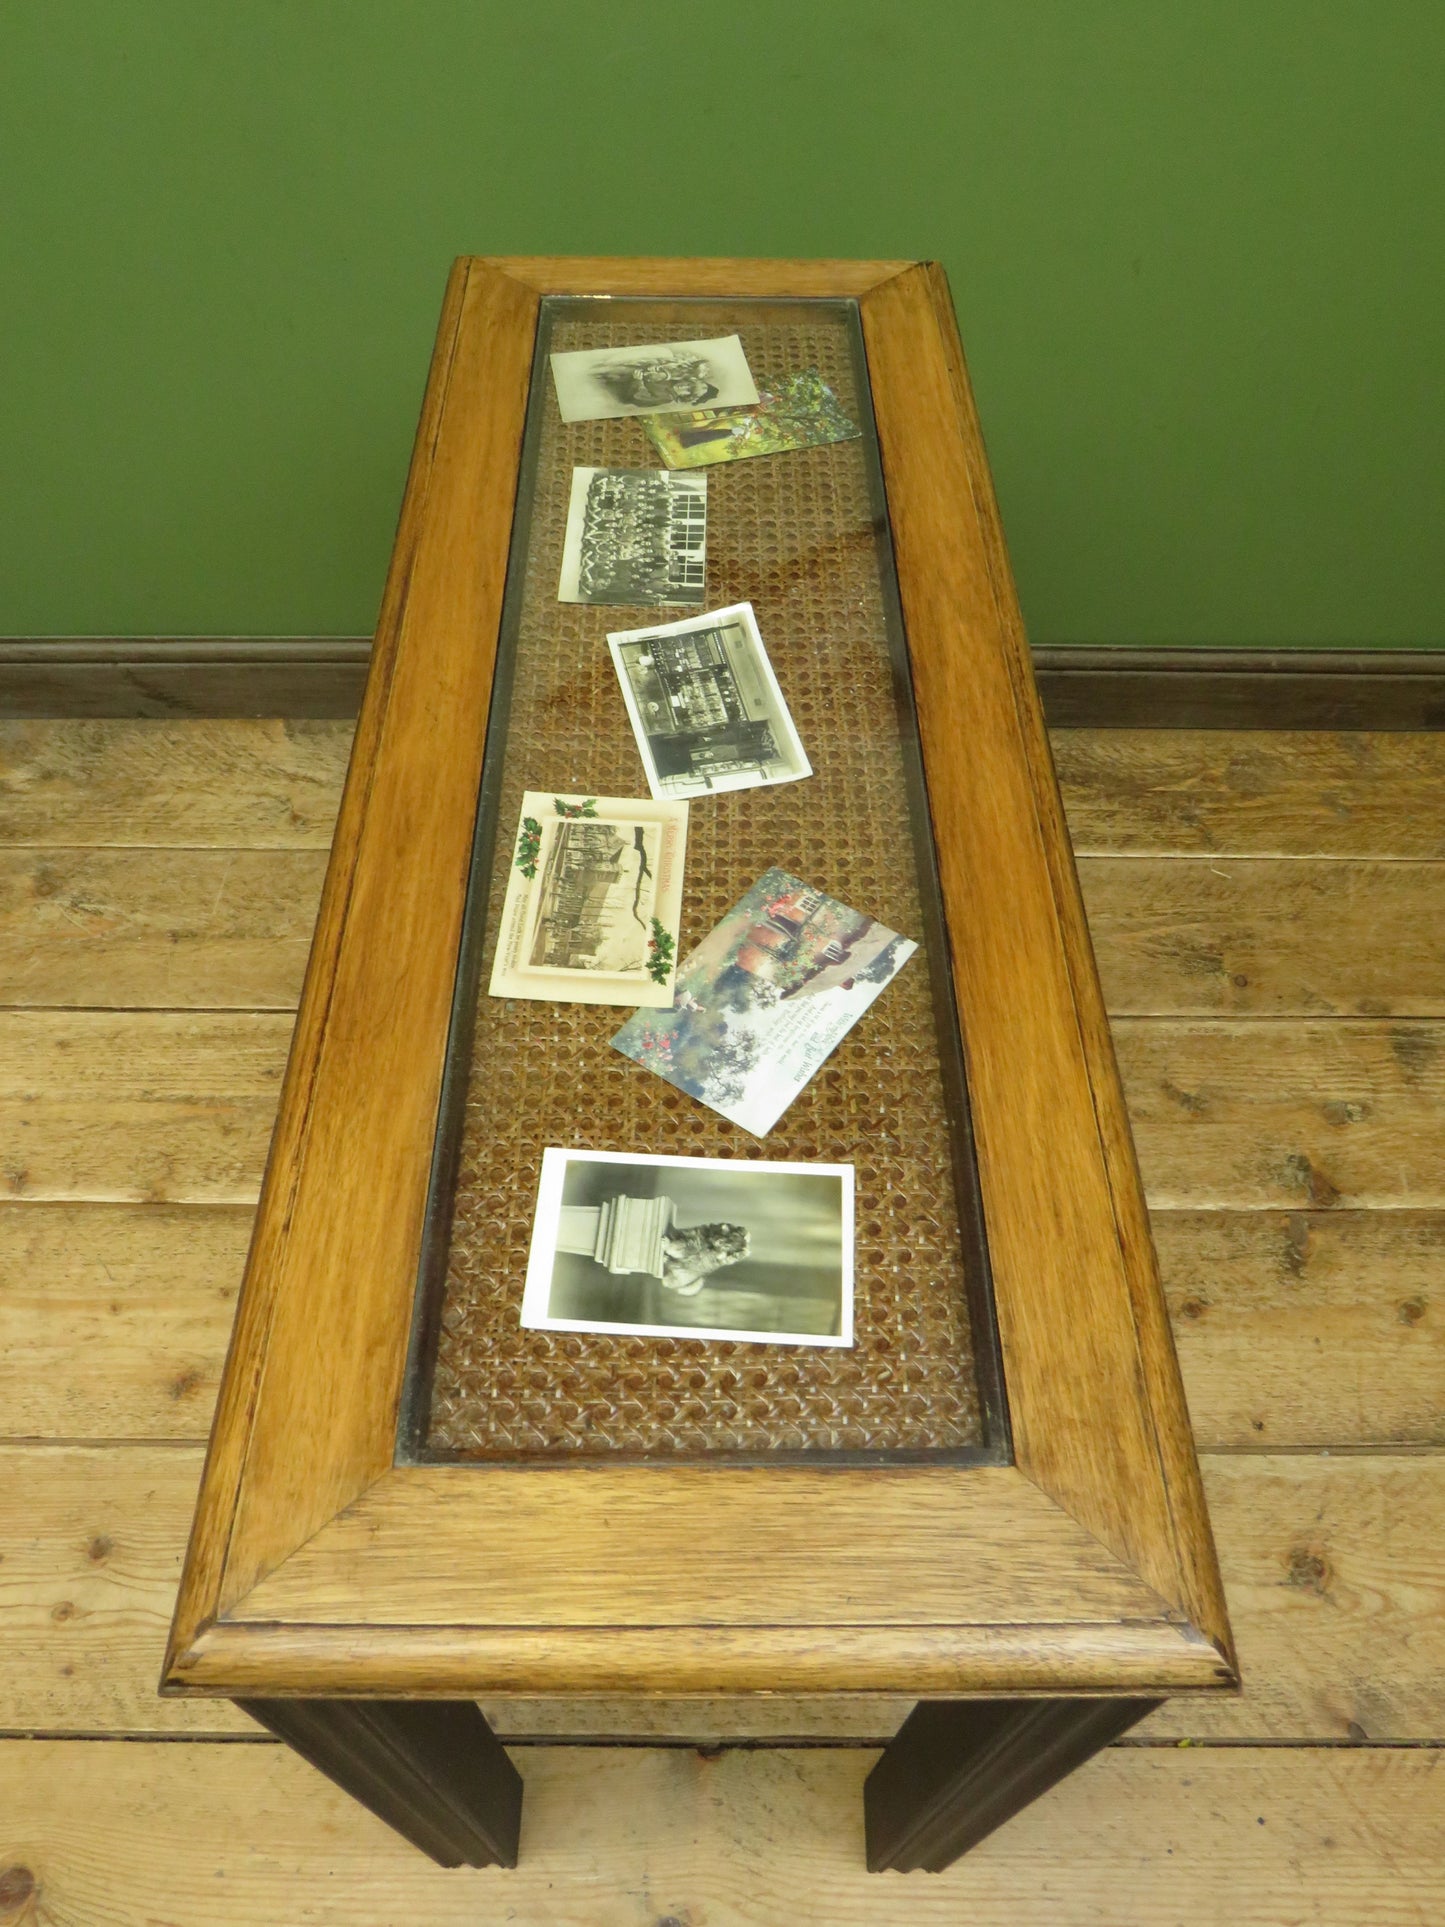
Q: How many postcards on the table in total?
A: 7